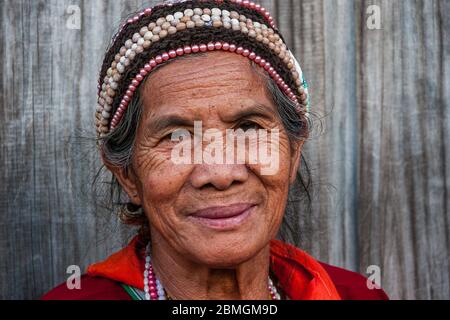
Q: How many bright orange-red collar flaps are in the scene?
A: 2